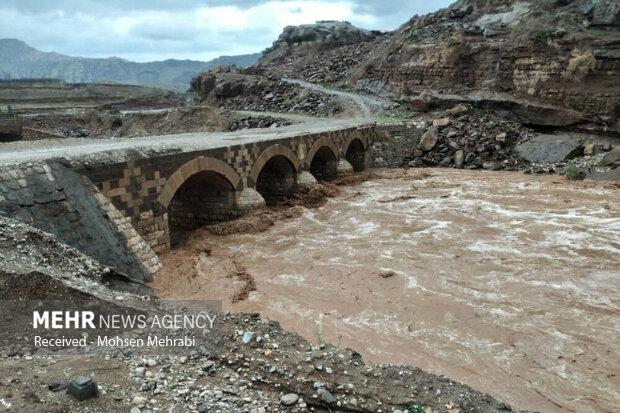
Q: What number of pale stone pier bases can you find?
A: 3